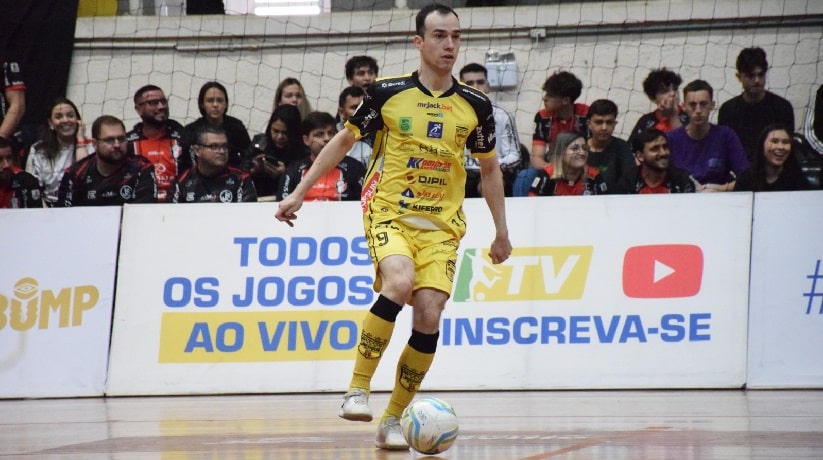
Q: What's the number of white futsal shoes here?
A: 2